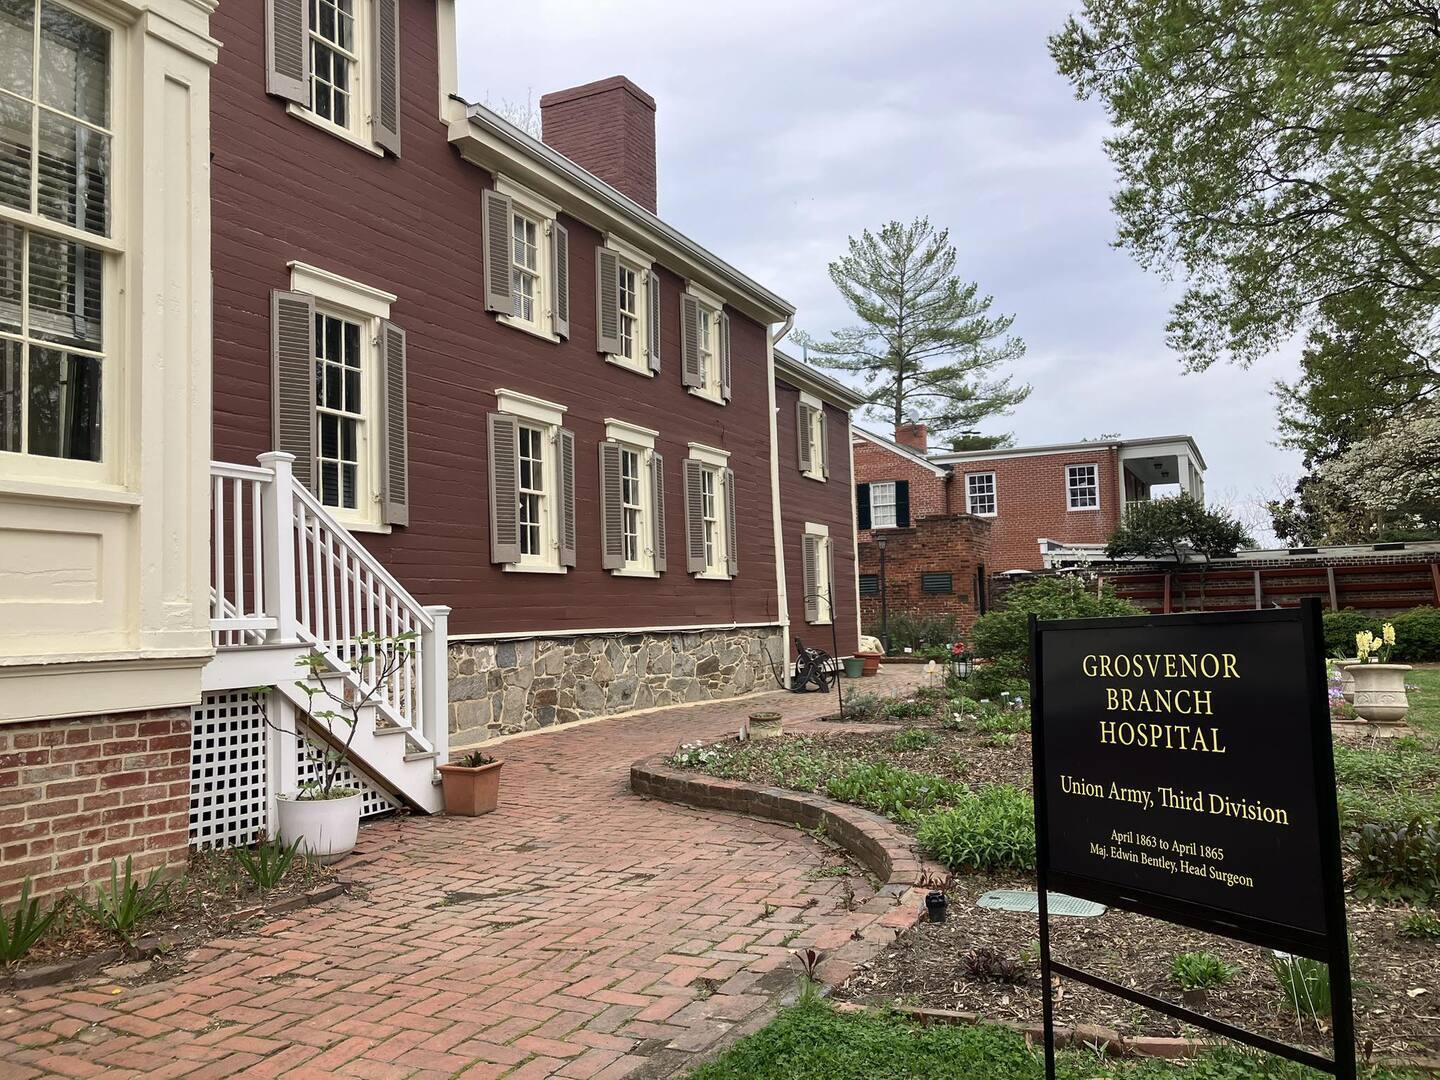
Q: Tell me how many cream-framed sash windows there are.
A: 11